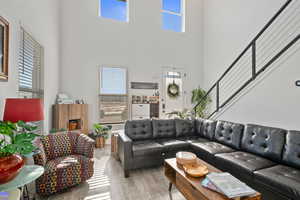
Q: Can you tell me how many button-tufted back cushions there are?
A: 7